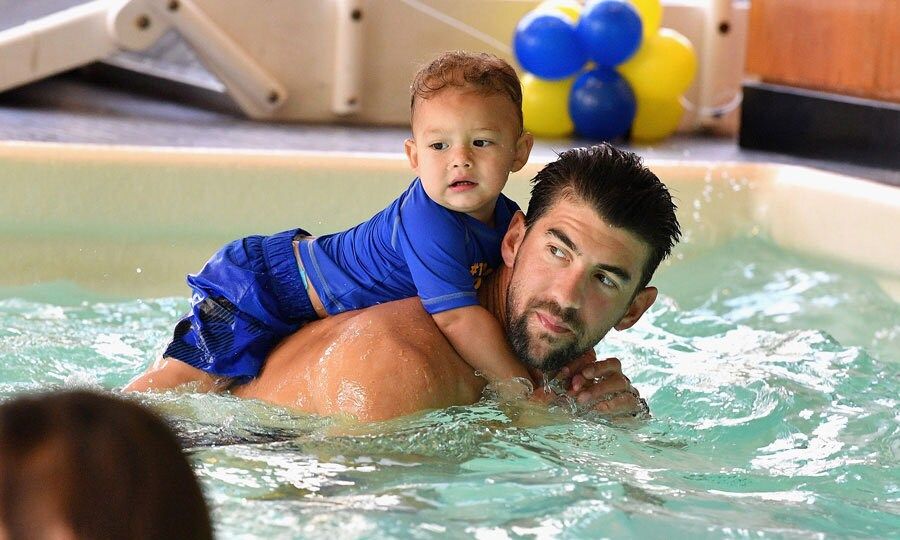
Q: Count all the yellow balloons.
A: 5